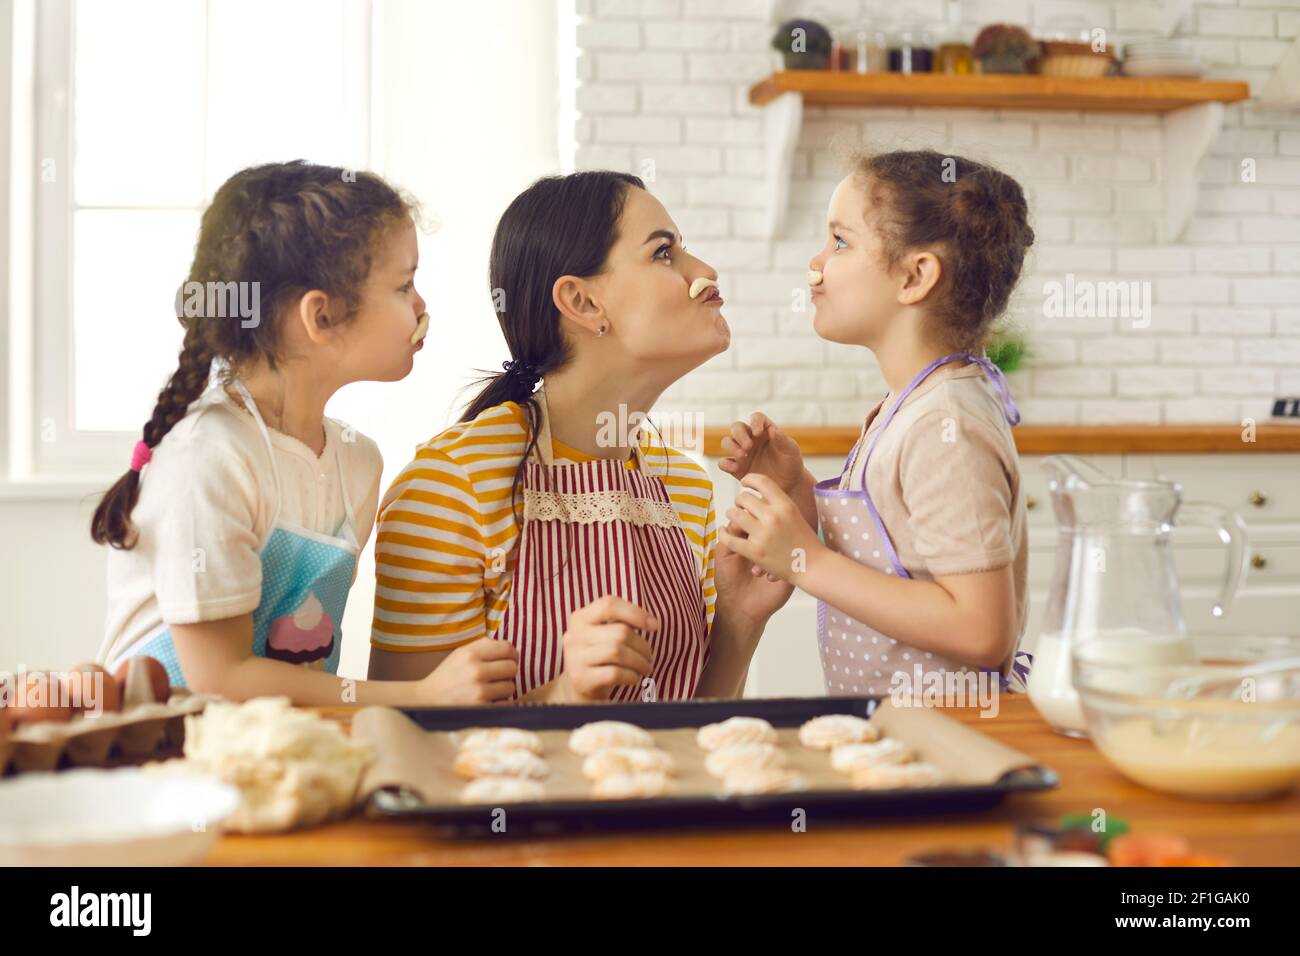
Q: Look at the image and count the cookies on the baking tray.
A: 12